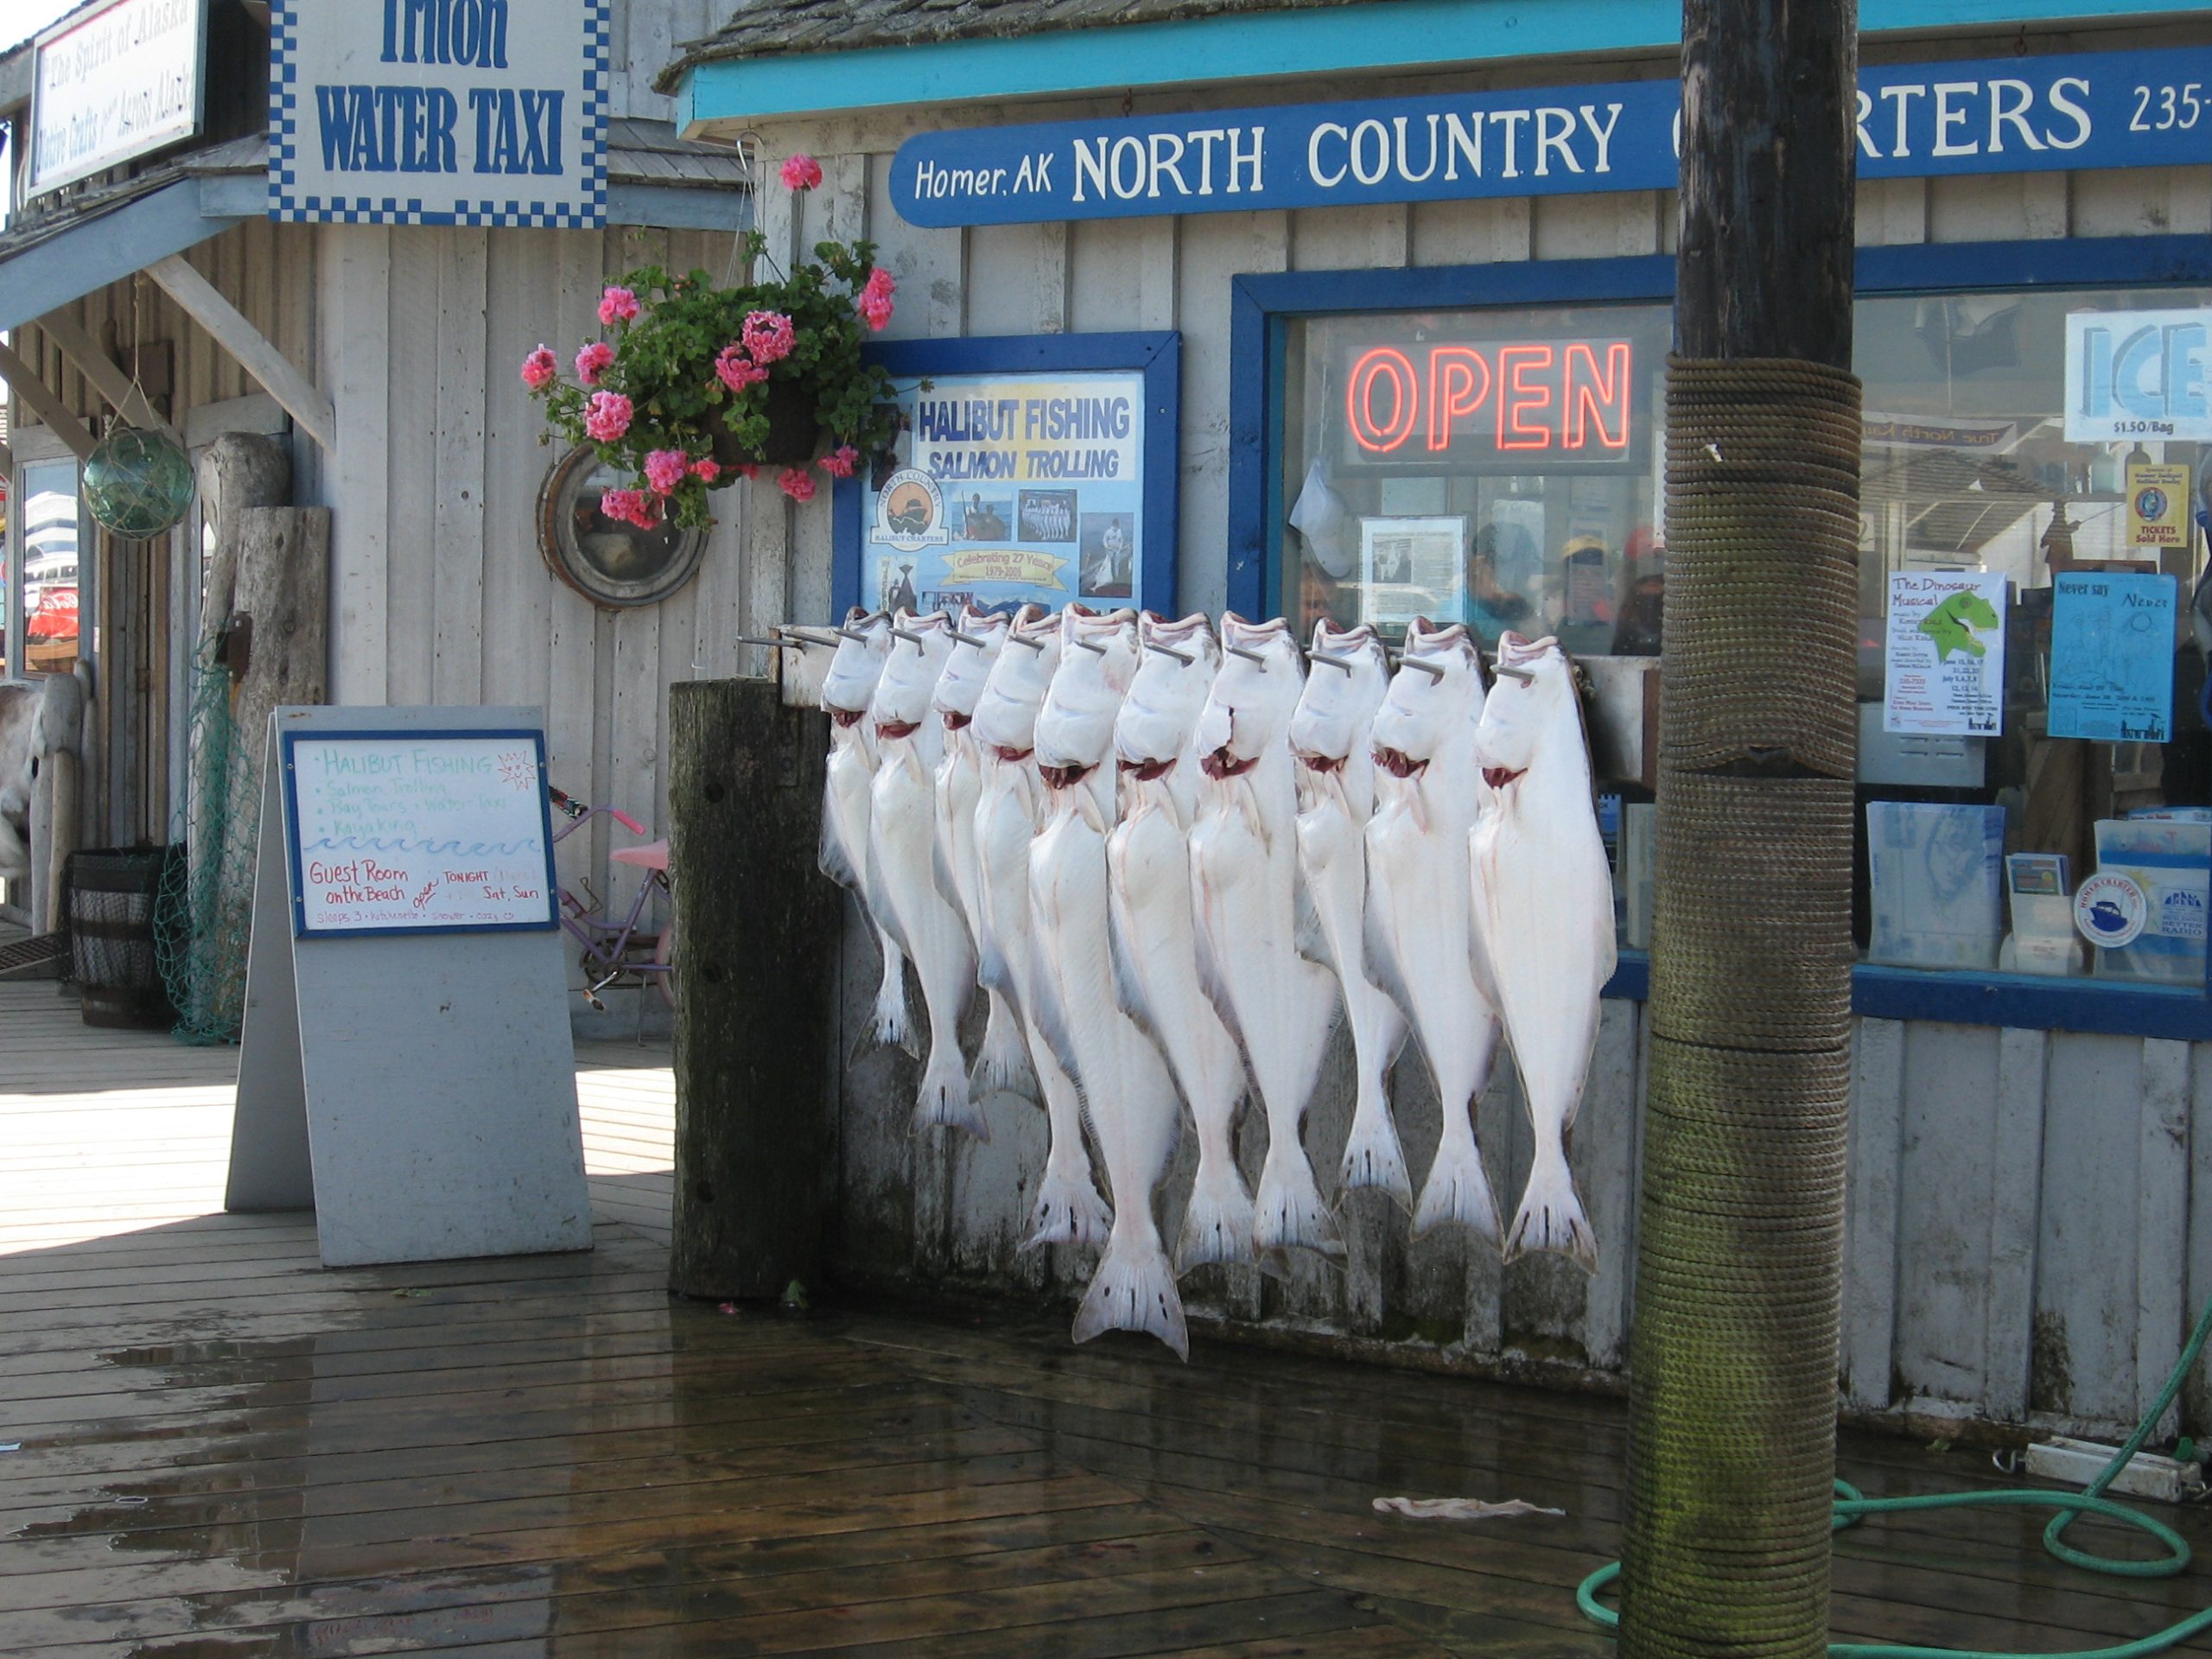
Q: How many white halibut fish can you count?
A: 10